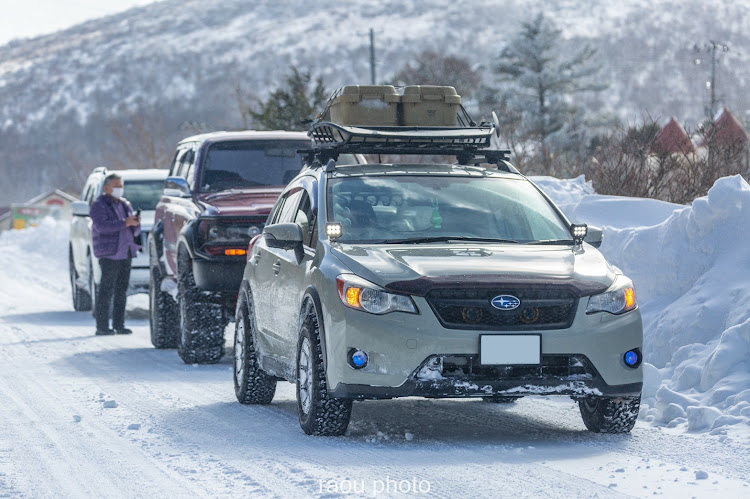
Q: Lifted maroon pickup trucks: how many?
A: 1